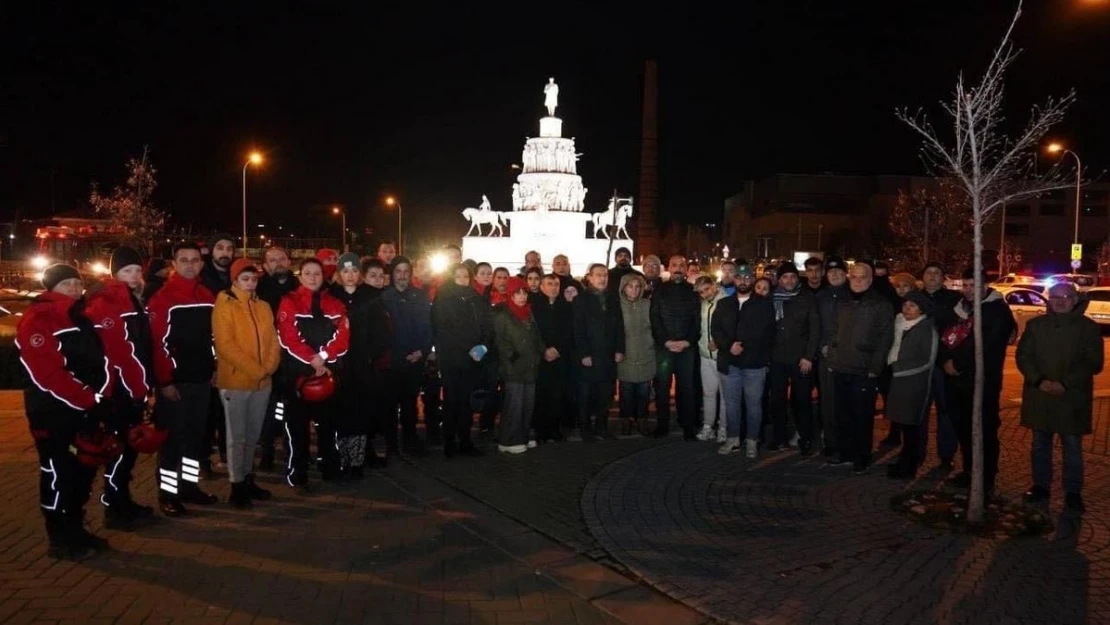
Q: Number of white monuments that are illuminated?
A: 1